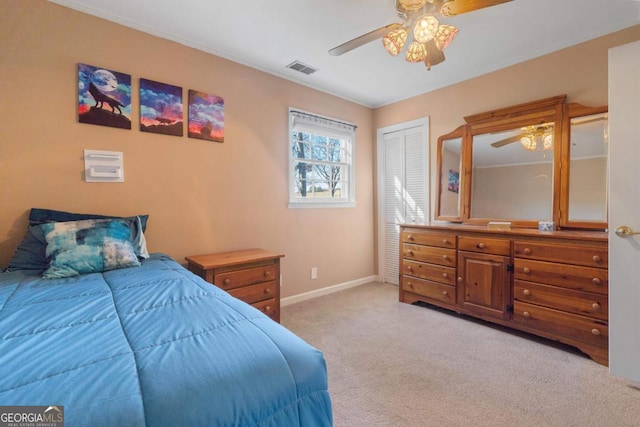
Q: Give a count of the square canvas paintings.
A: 3